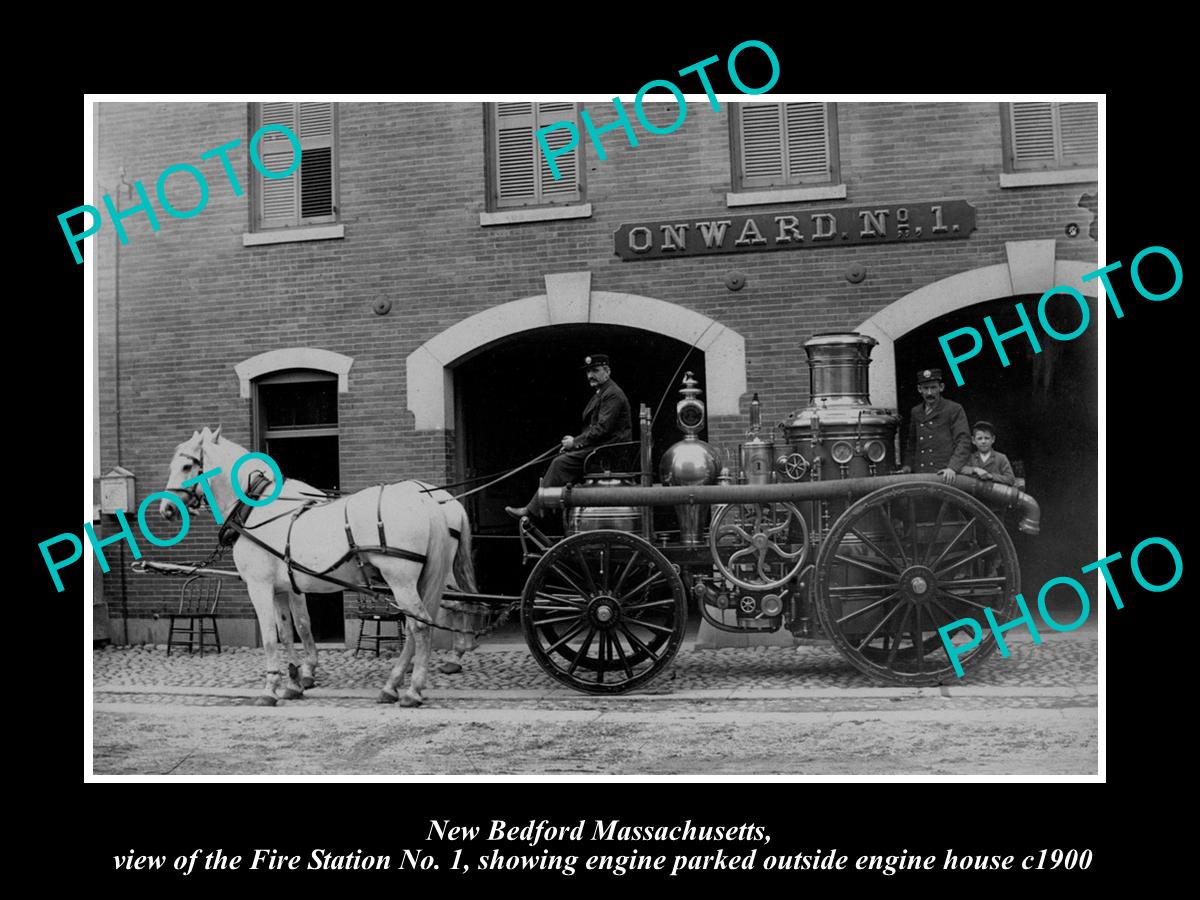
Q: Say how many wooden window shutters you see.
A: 8